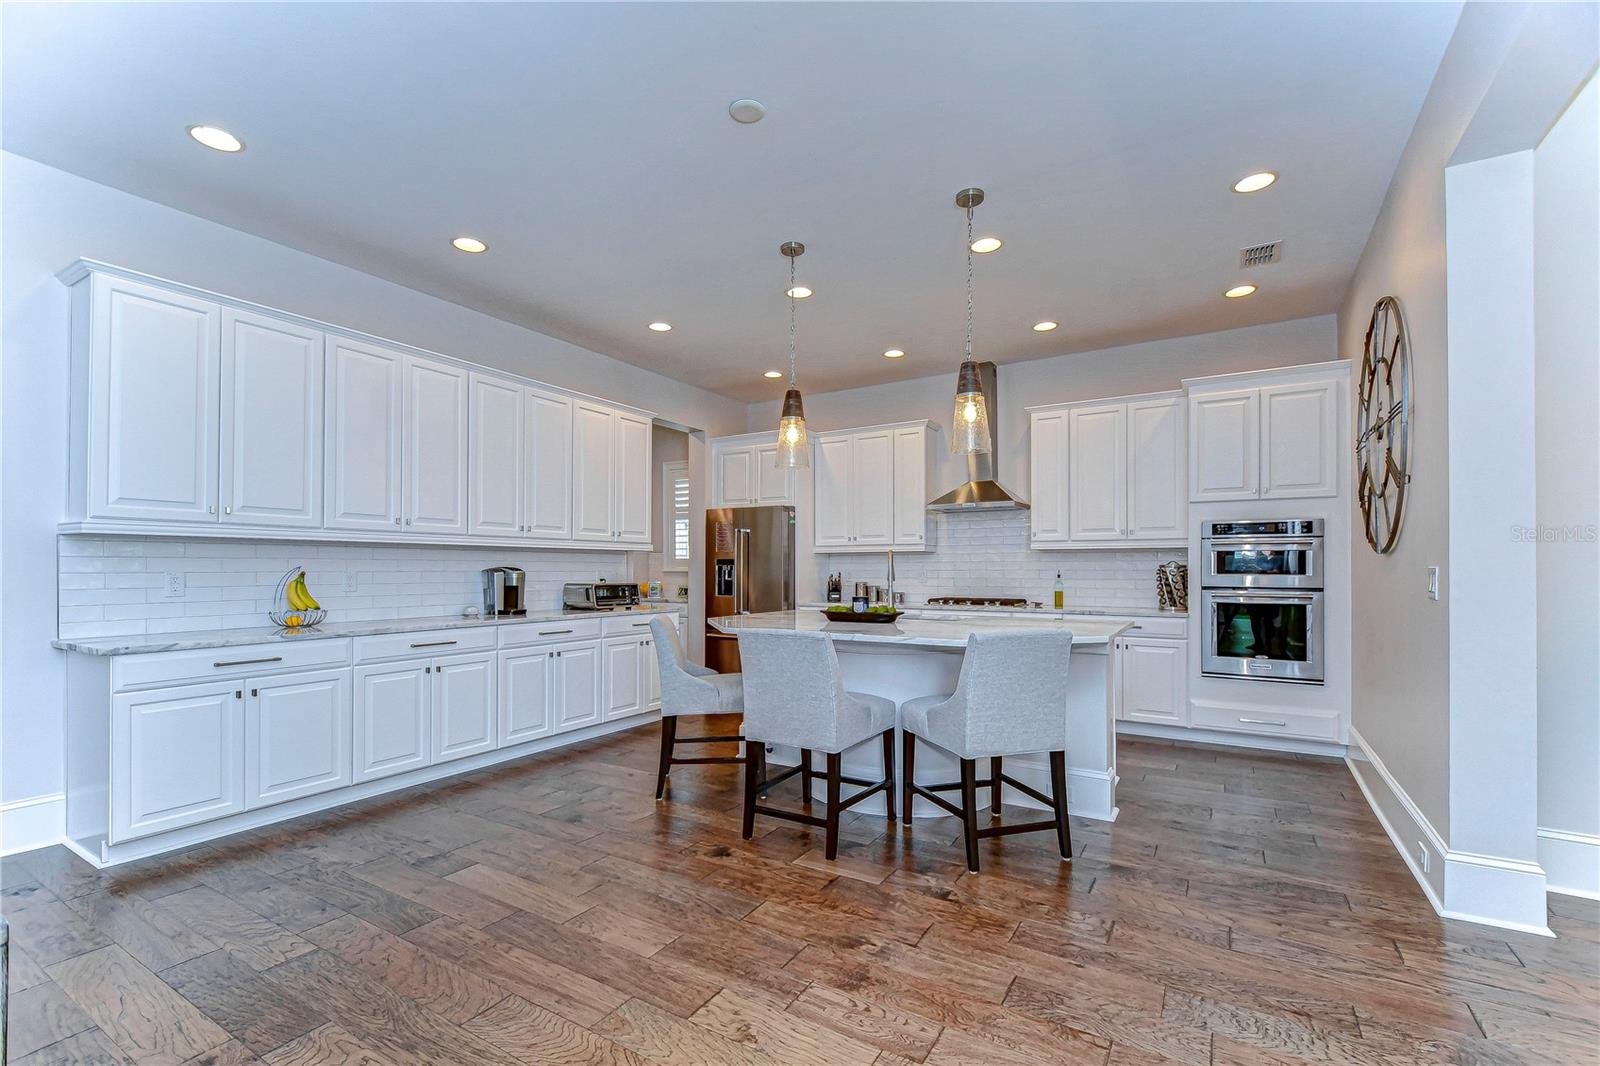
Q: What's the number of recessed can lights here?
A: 10